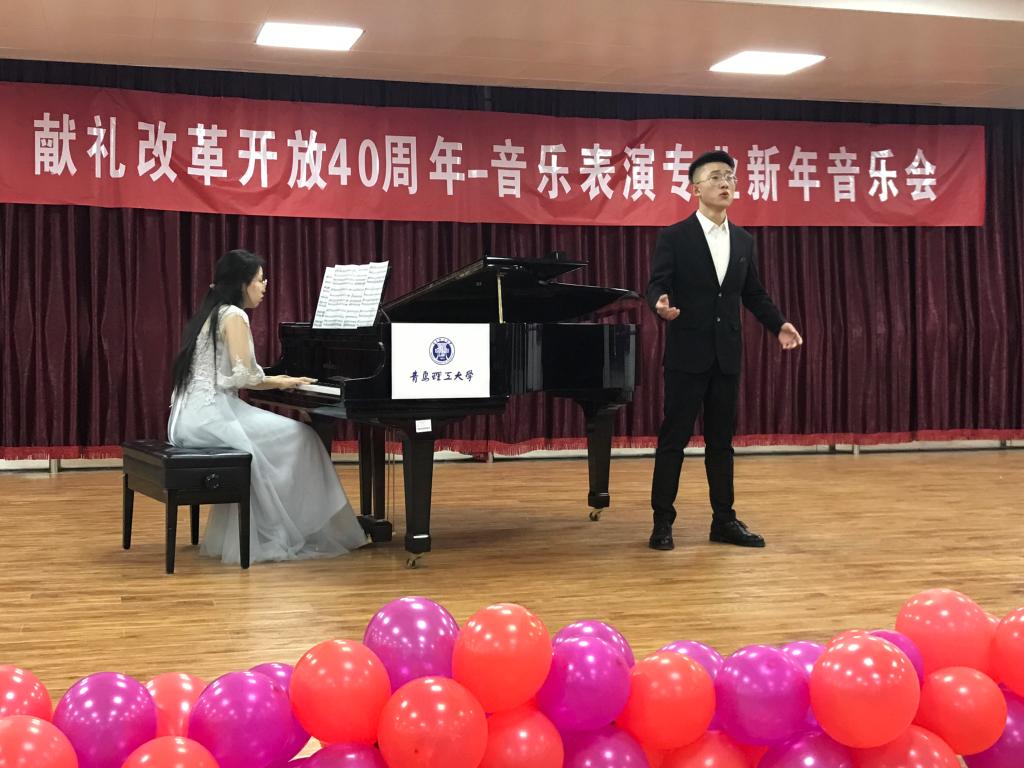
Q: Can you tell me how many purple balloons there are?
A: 14